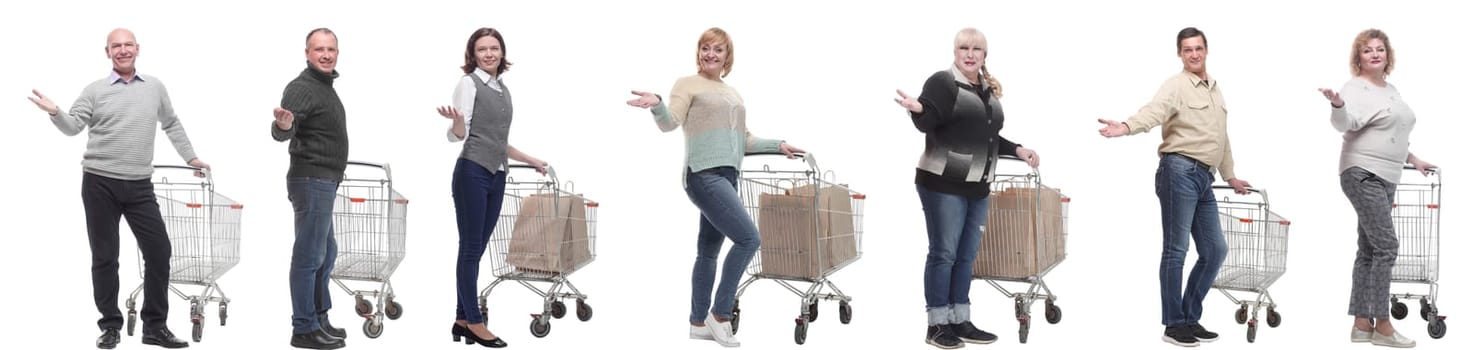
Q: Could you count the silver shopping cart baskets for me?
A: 7